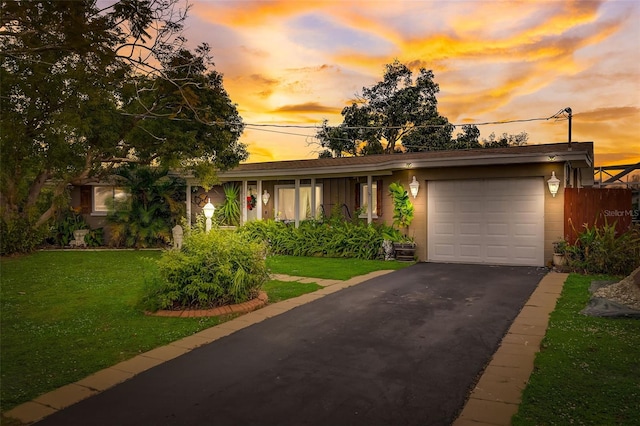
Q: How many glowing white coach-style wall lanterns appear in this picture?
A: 3